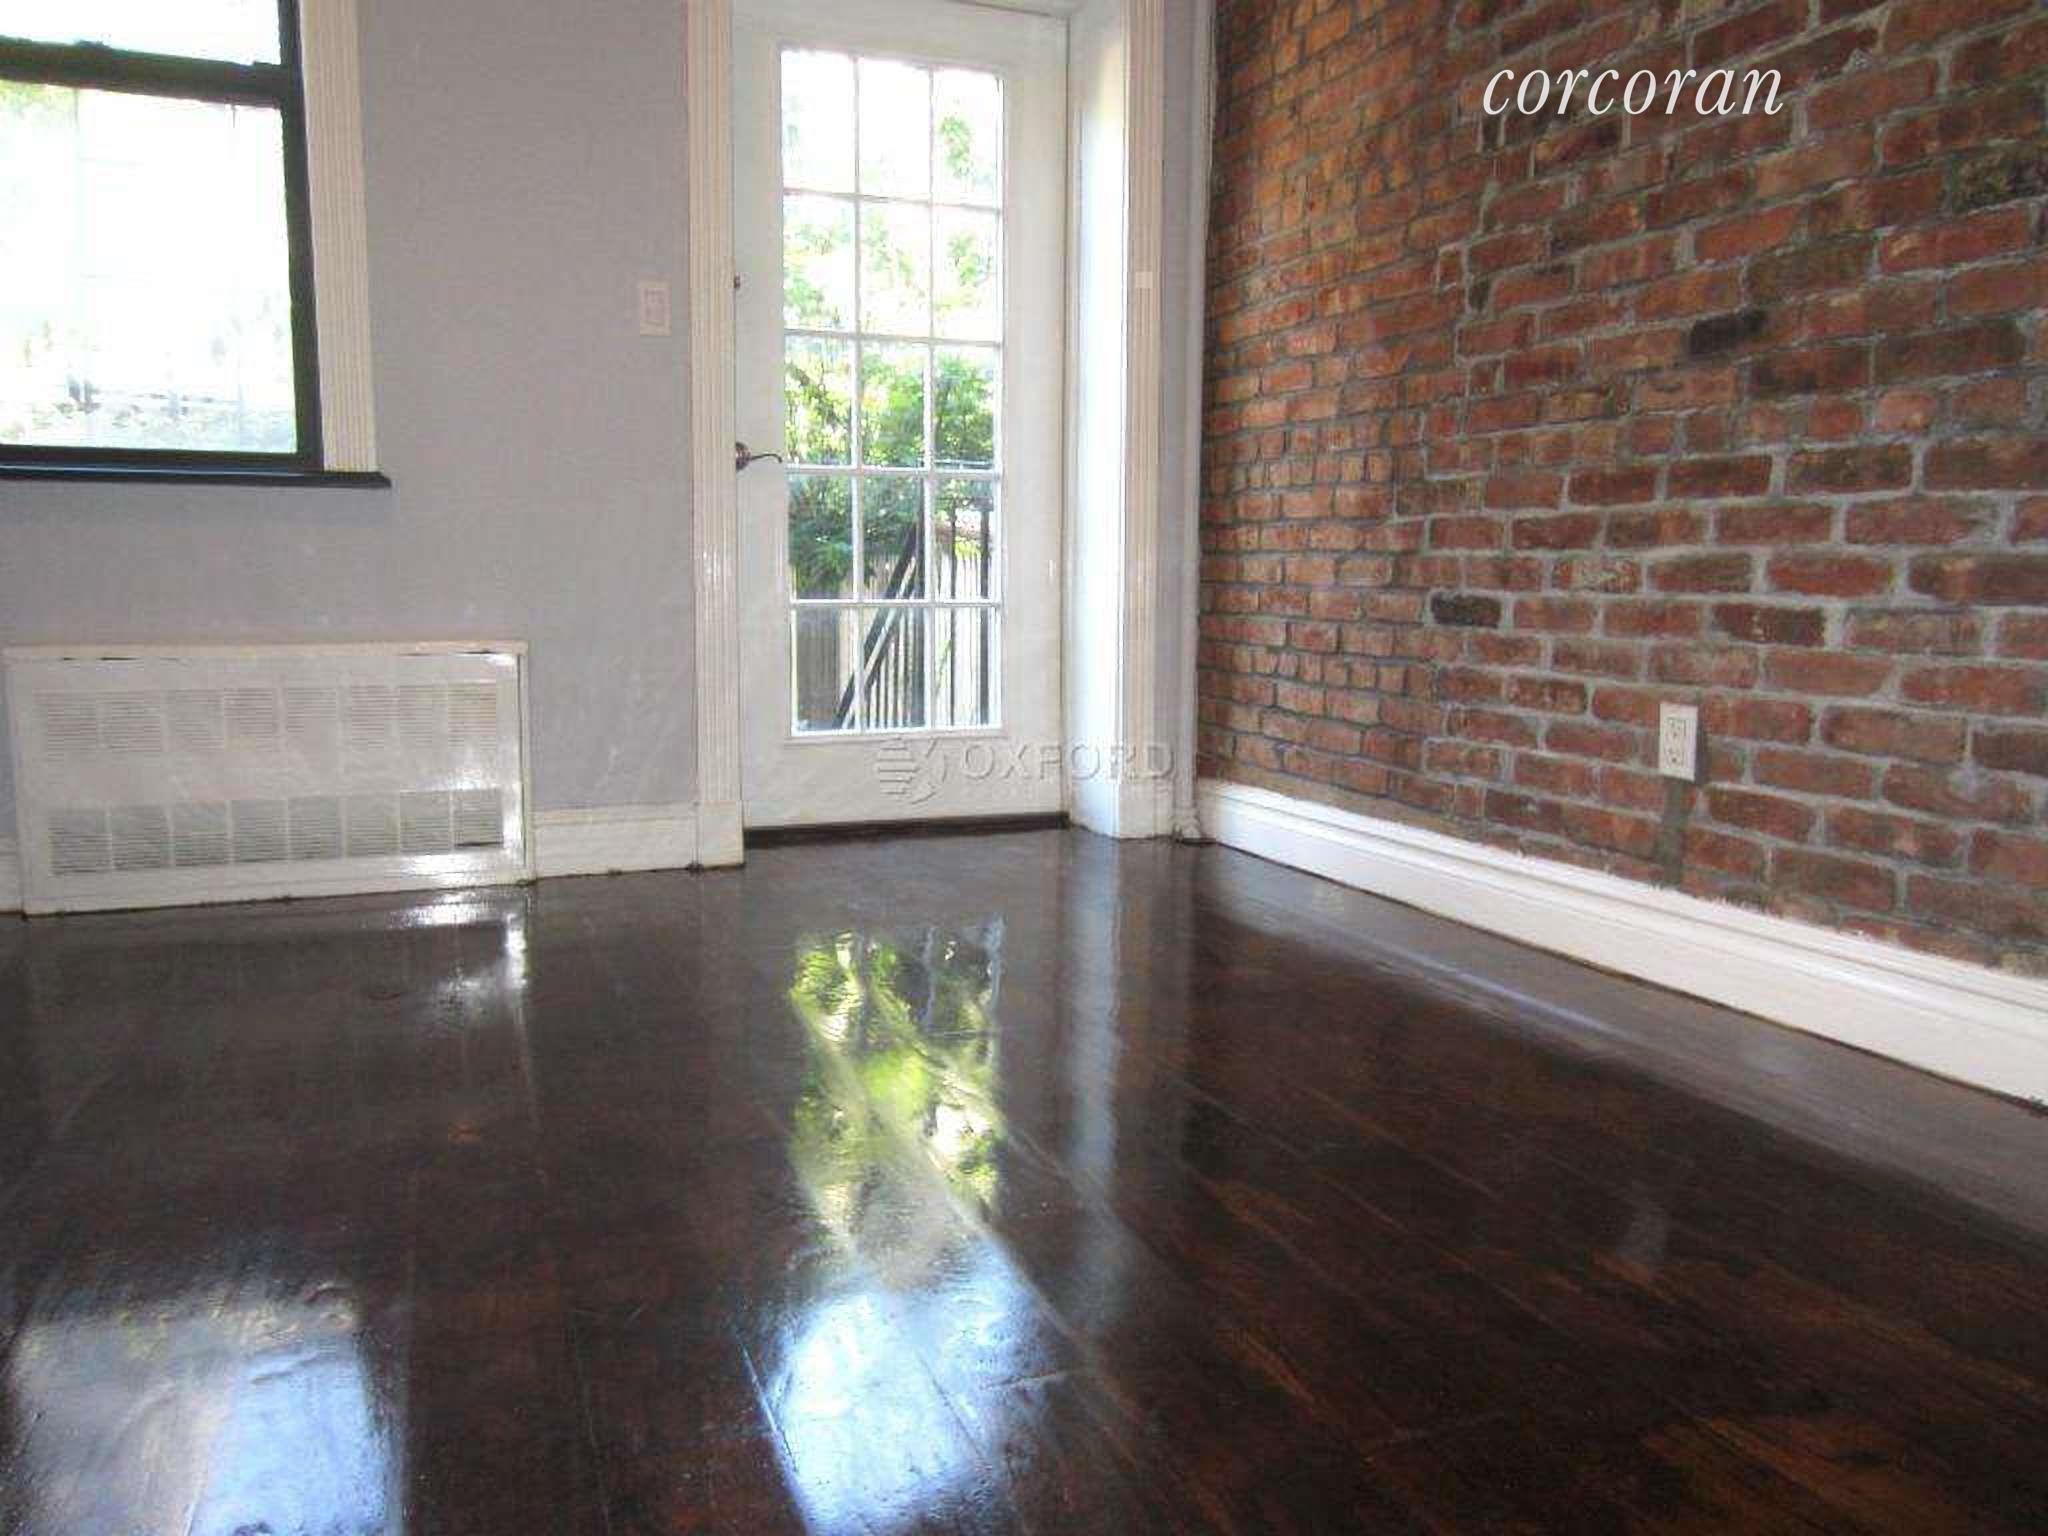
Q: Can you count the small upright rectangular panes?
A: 15